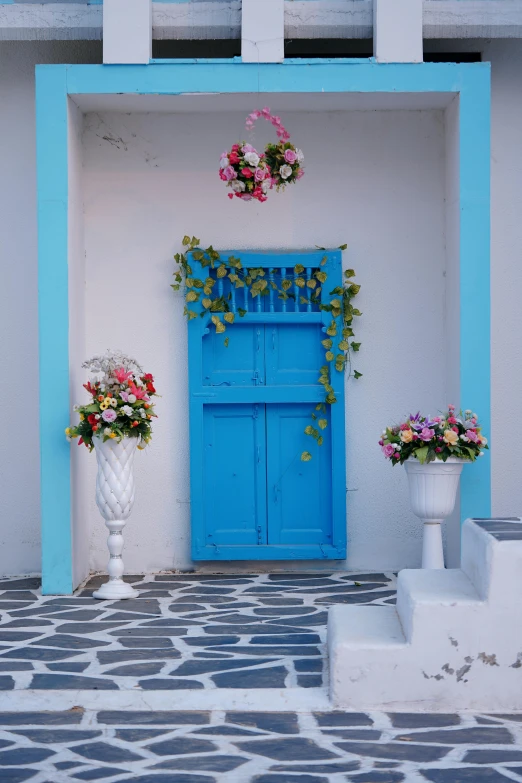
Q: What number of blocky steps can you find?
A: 3